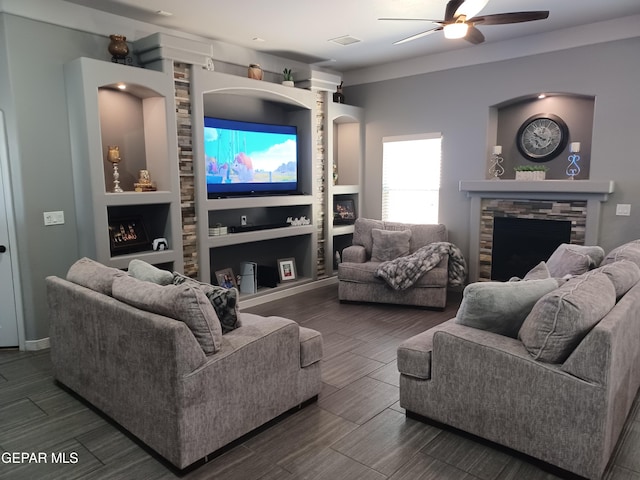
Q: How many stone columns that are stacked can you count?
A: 2